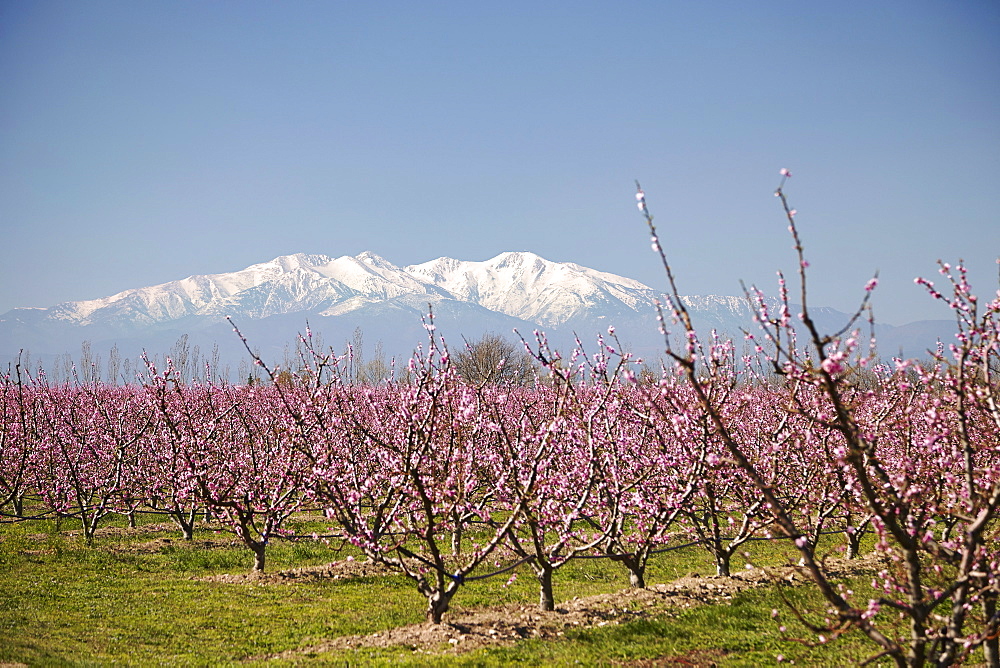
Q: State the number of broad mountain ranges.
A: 1